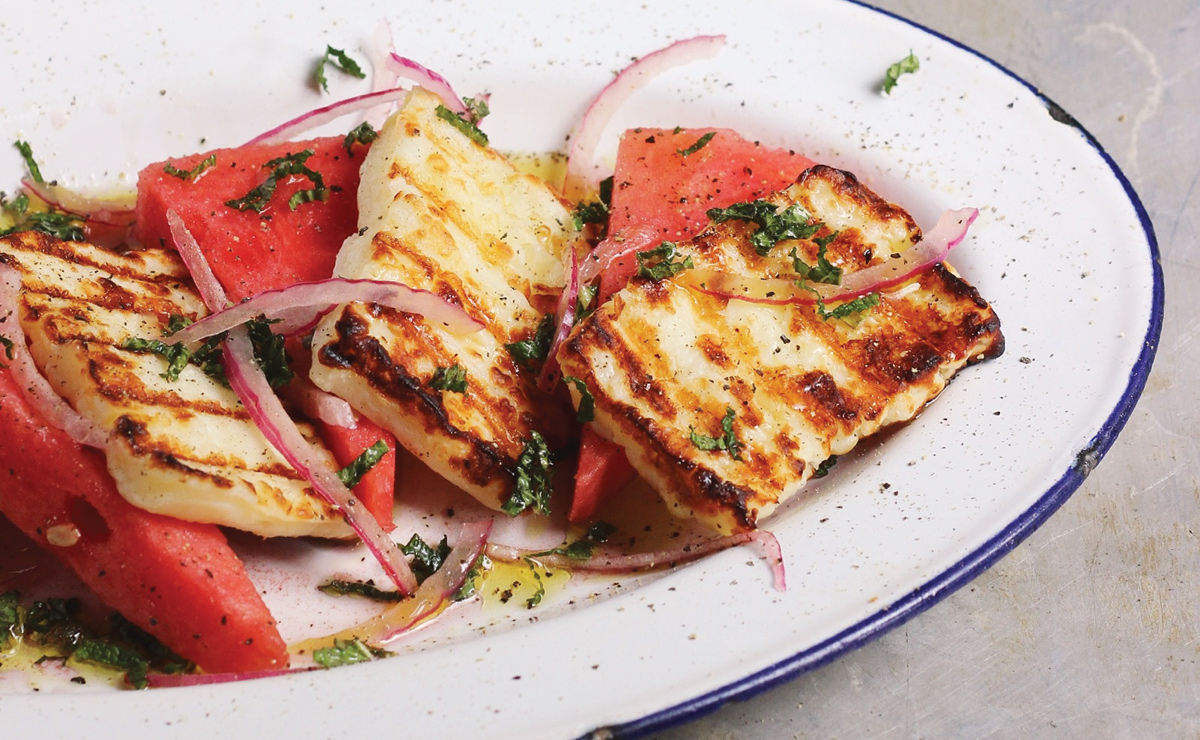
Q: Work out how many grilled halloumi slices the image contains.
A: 3